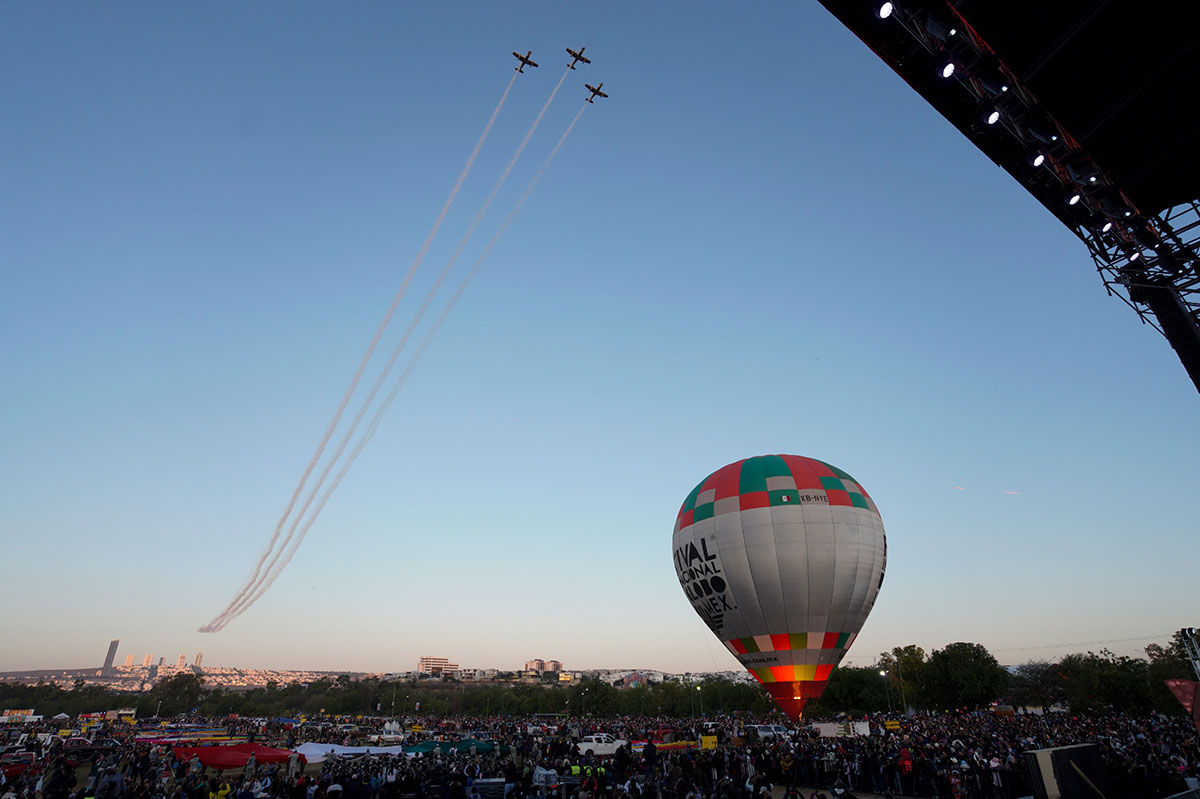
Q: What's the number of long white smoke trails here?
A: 3